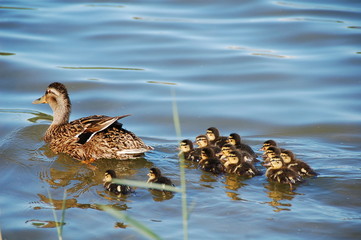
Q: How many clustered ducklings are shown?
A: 11